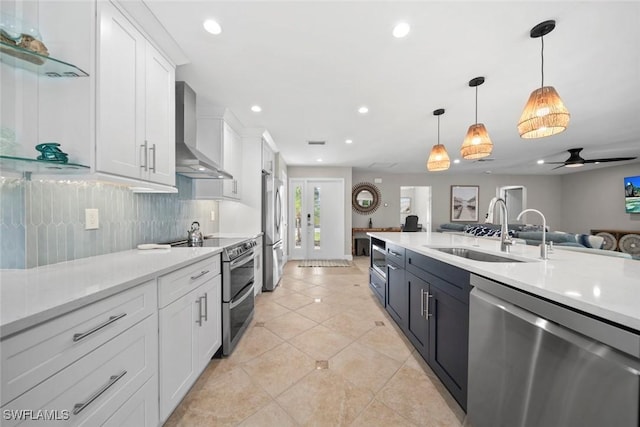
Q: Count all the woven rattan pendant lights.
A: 3